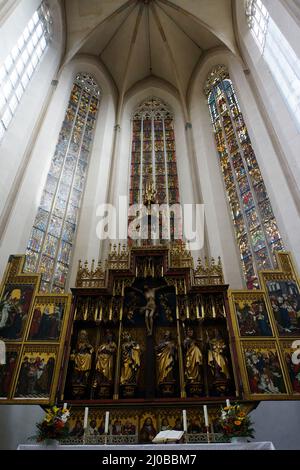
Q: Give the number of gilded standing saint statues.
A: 6